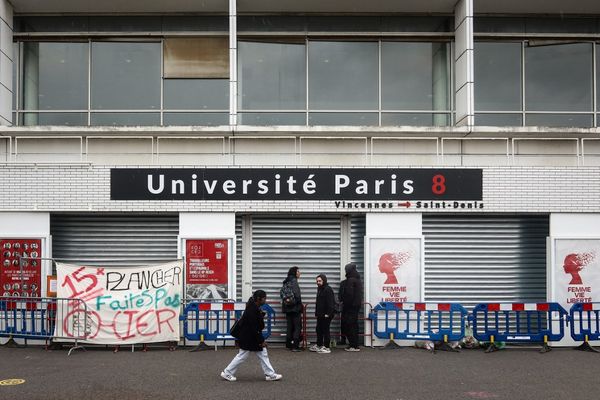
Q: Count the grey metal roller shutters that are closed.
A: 3